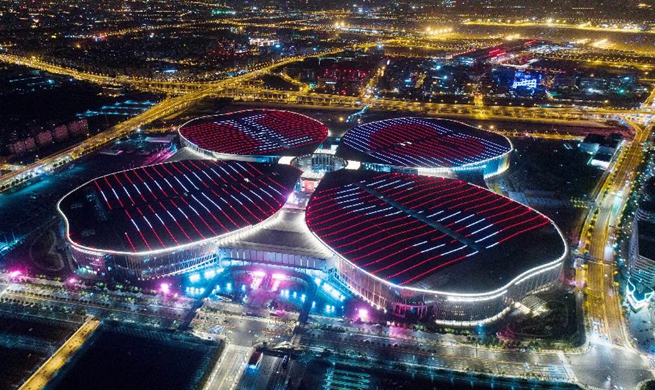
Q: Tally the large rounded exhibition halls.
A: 4